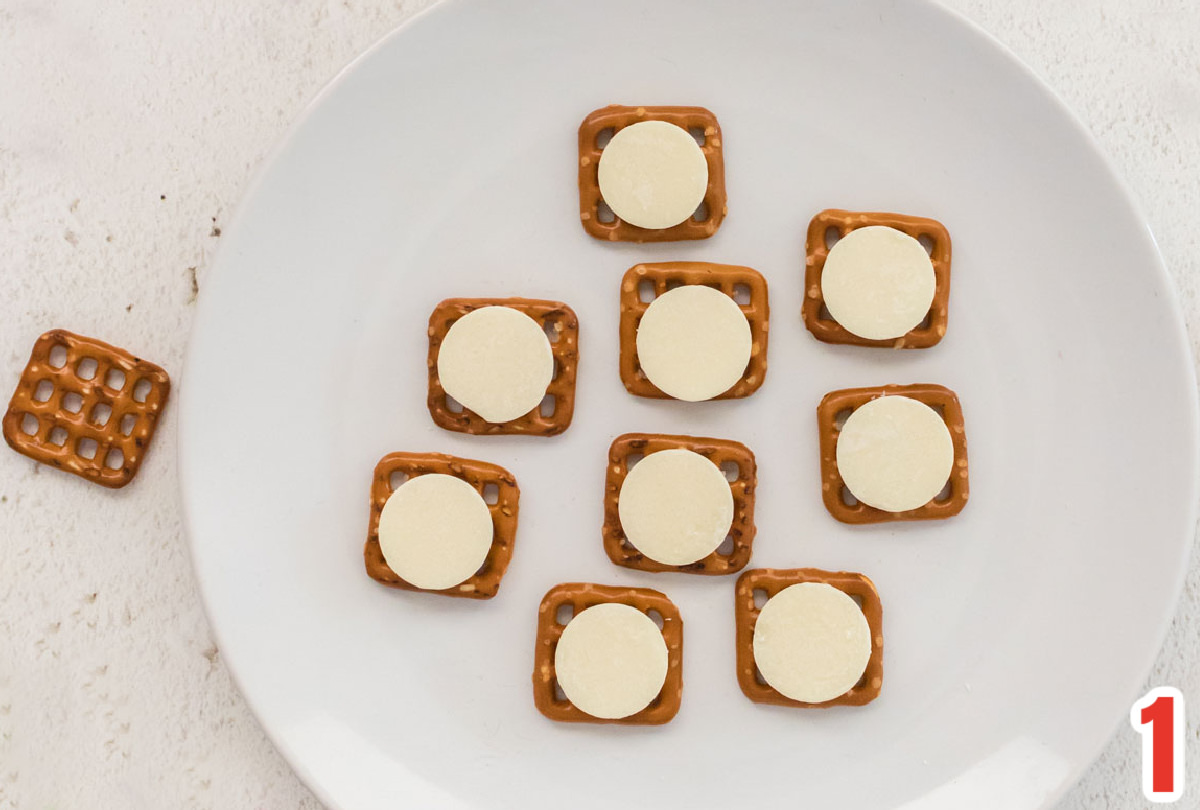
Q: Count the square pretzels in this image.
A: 10